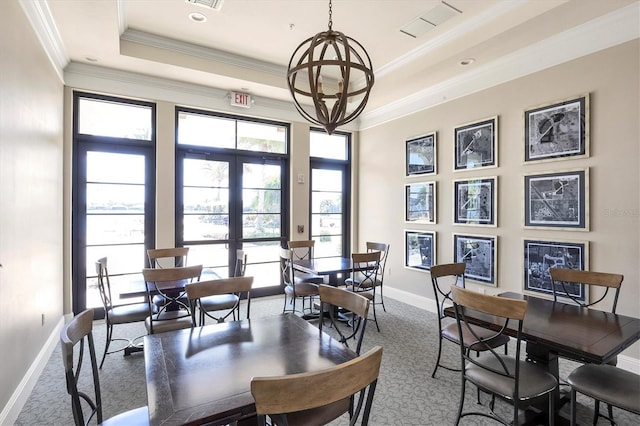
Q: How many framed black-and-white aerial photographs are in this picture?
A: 9